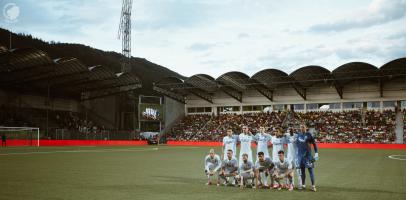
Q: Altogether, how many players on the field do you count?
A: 11